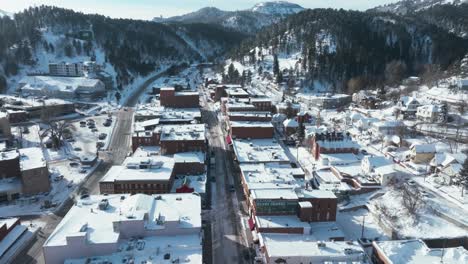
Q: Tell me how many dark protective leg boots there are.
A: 0